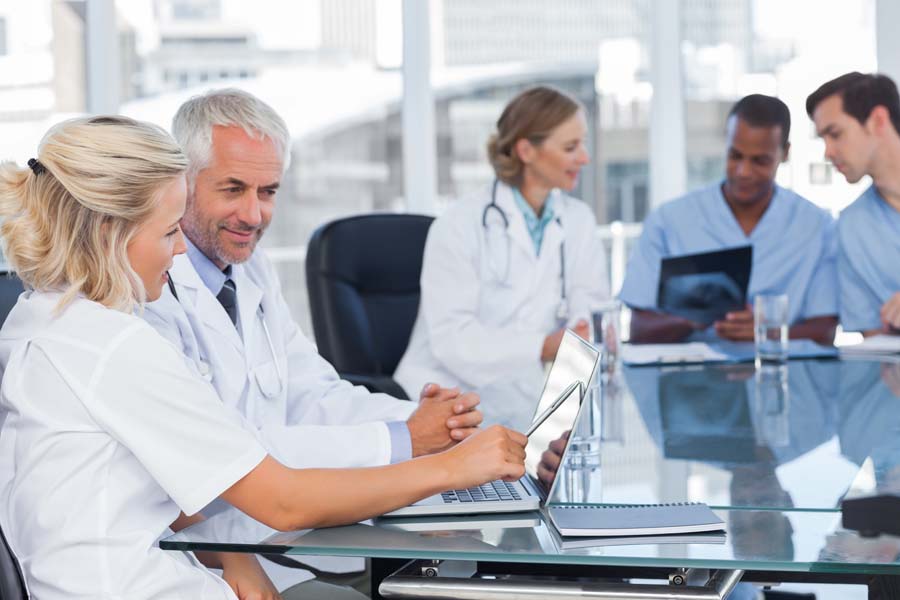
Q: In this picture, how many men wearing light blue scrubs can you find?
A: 2